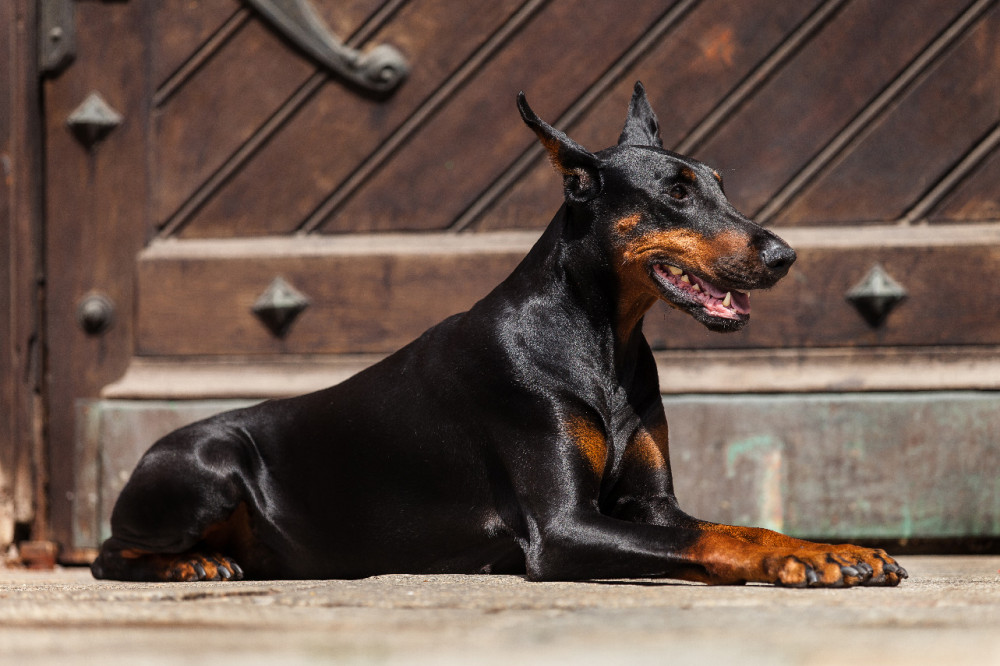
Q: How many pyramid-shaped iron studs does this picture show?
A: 3